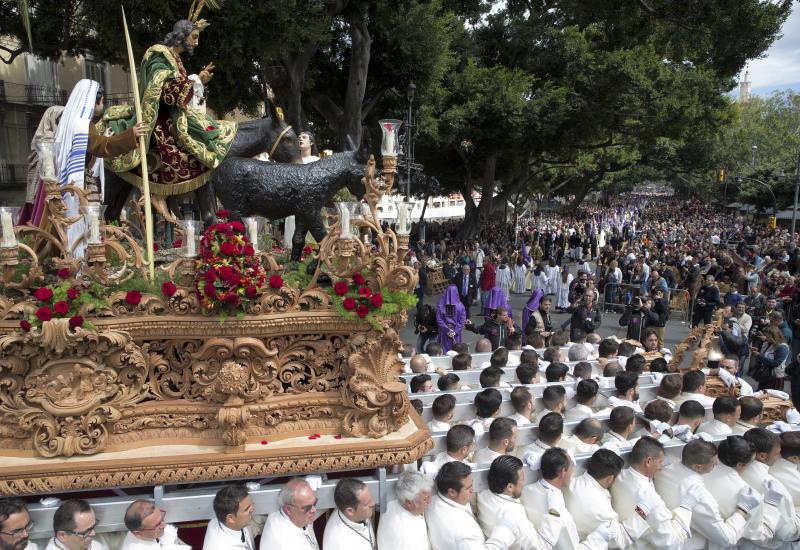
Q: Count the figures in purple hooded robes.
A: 3